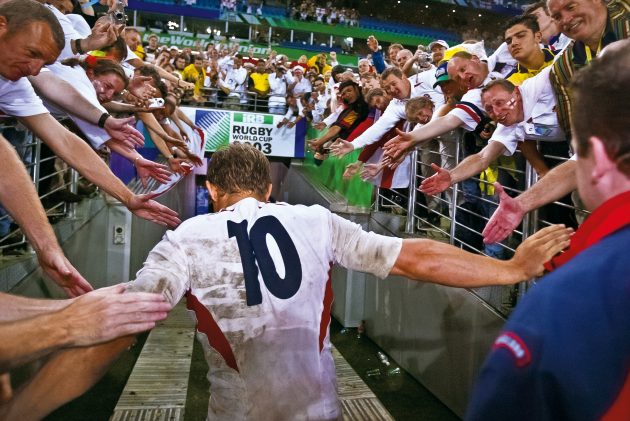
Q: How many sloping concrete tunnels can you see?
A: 1